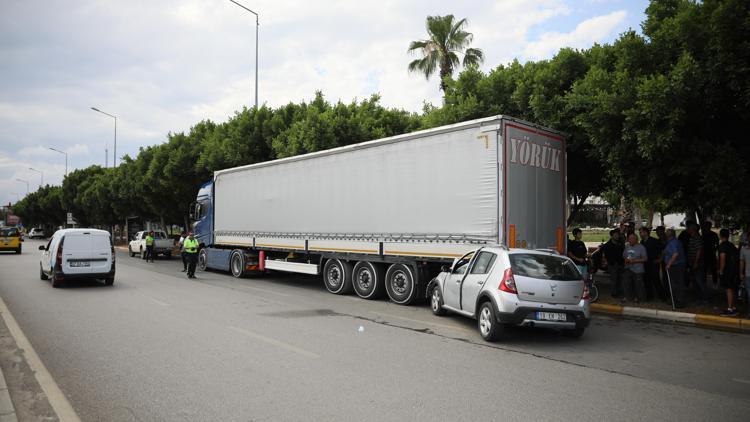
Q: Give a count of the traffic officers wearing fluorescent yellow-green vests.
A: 2